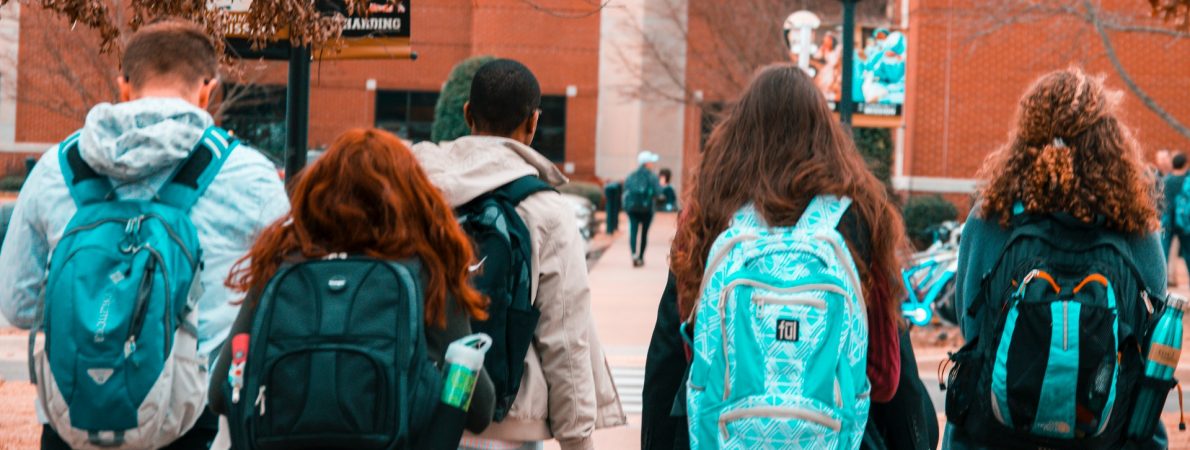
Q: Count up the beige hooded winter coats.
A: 1